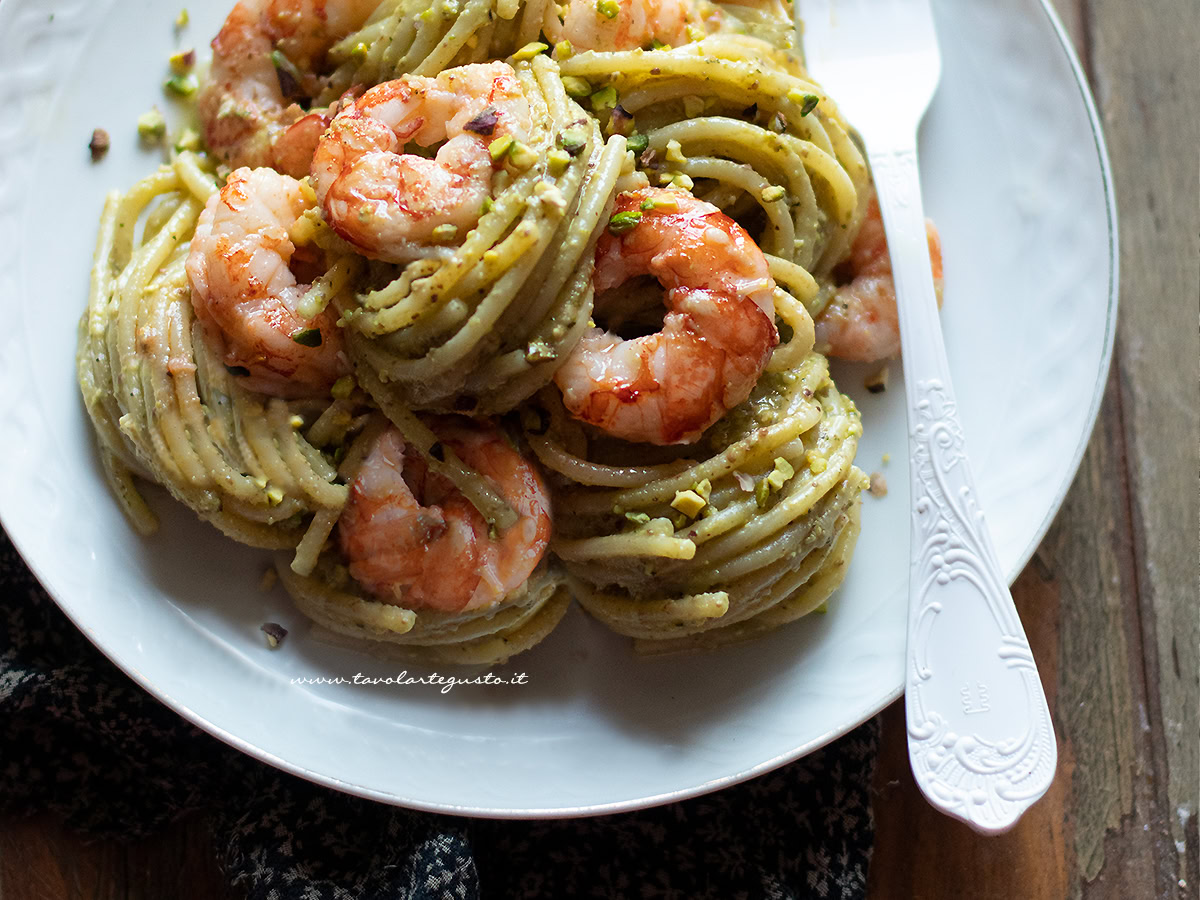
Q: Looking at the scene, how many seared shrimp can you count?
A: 7